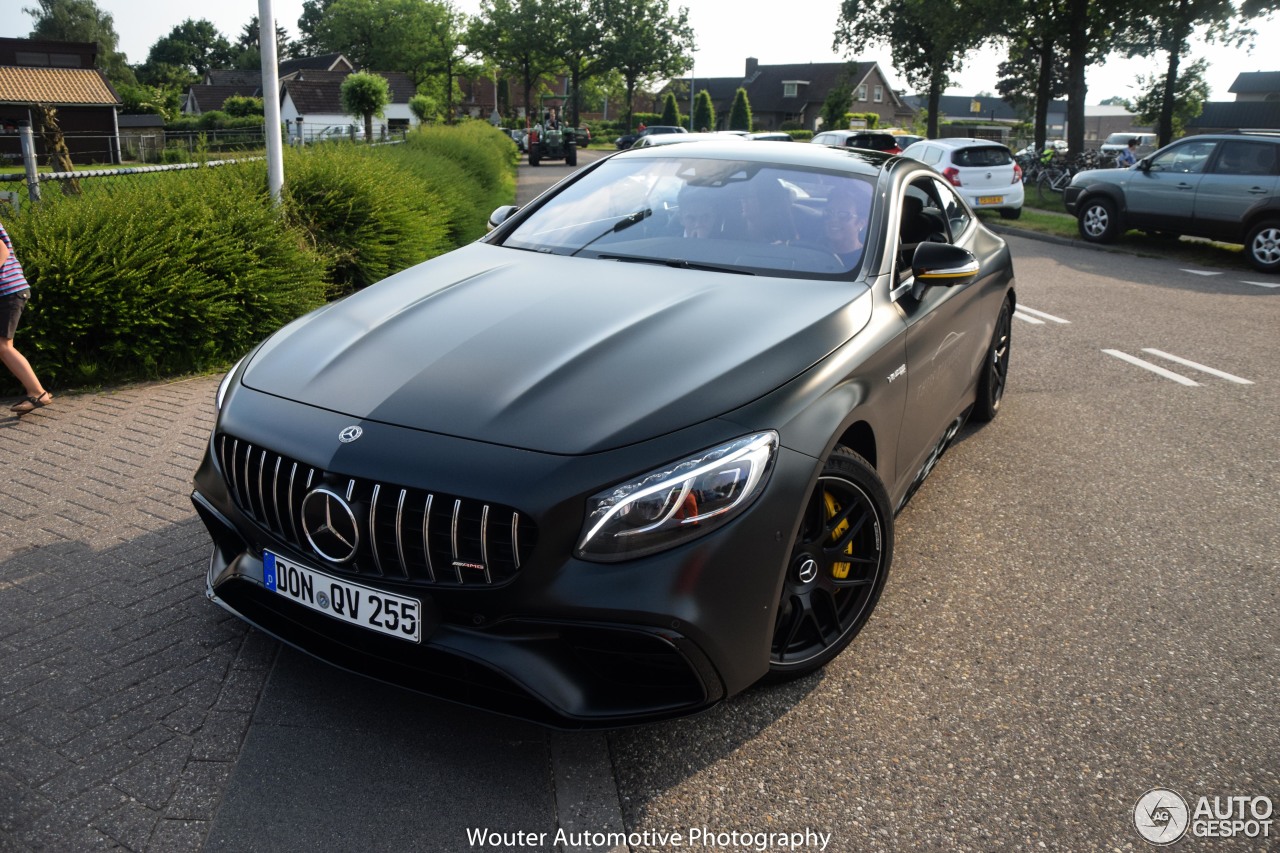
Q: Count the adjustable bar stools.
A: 0